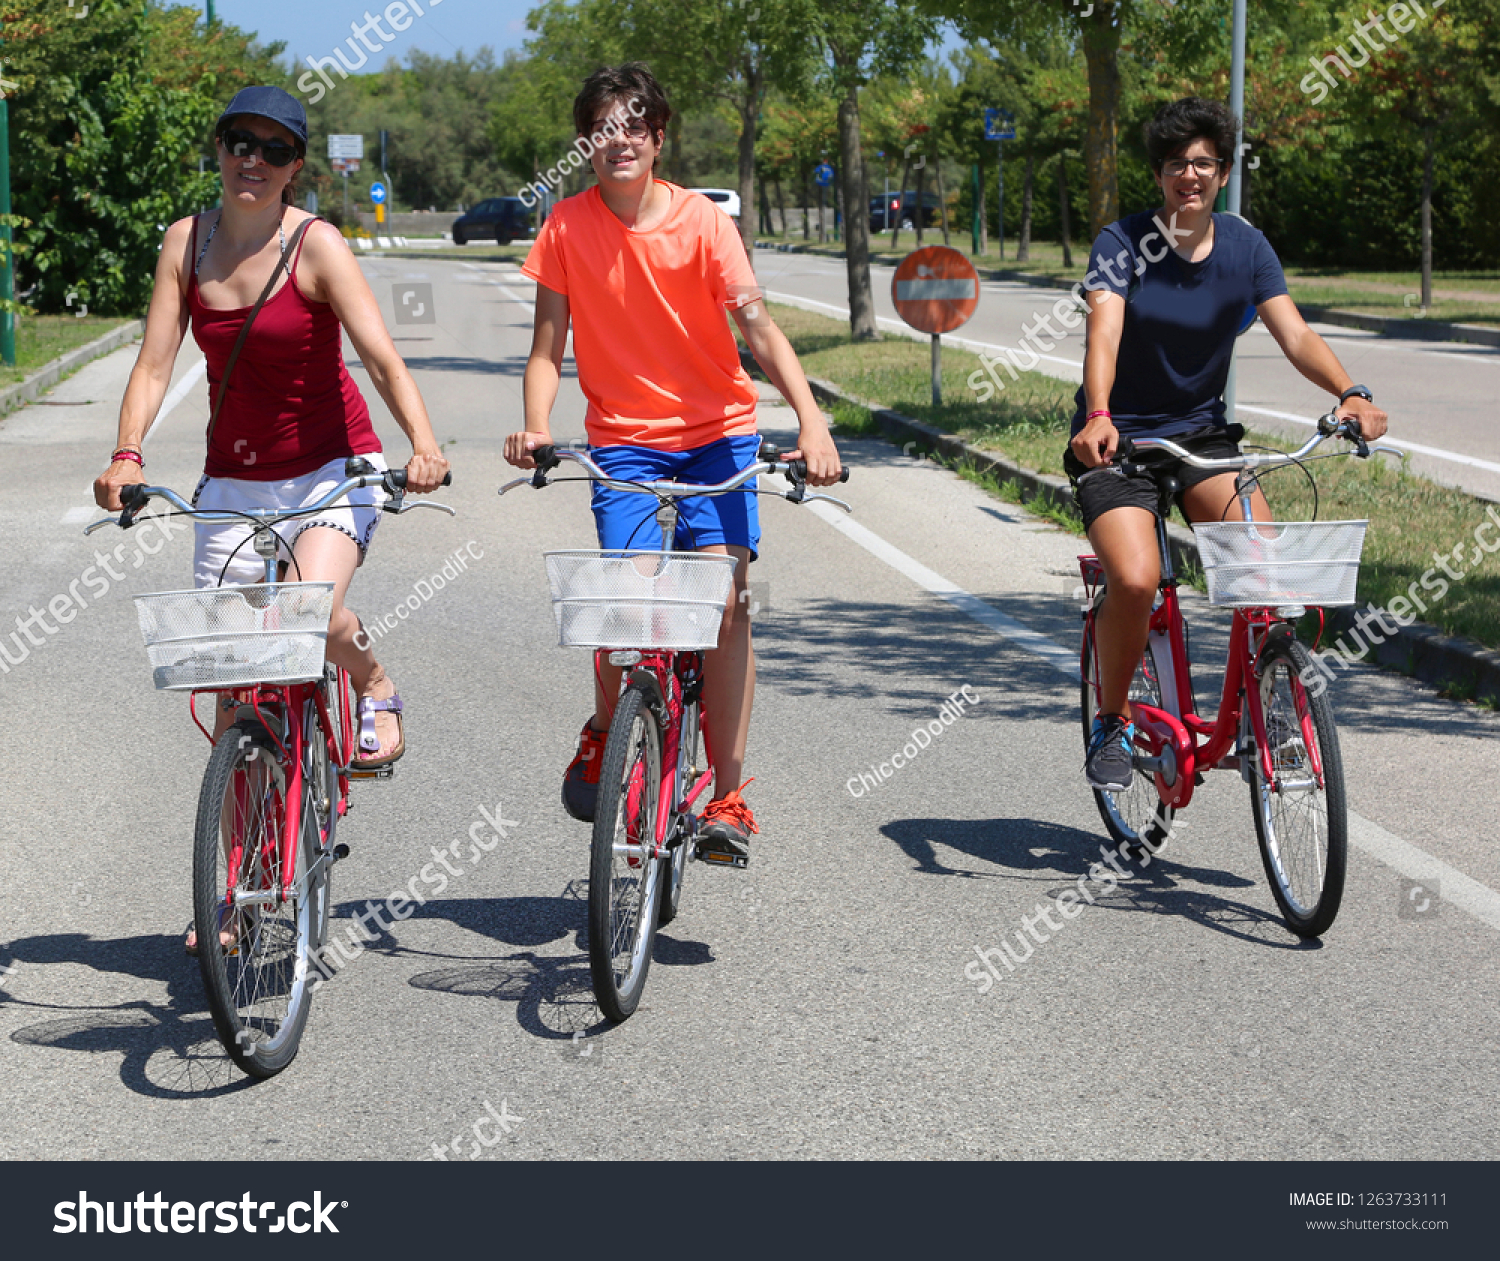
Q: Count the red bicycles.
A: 3